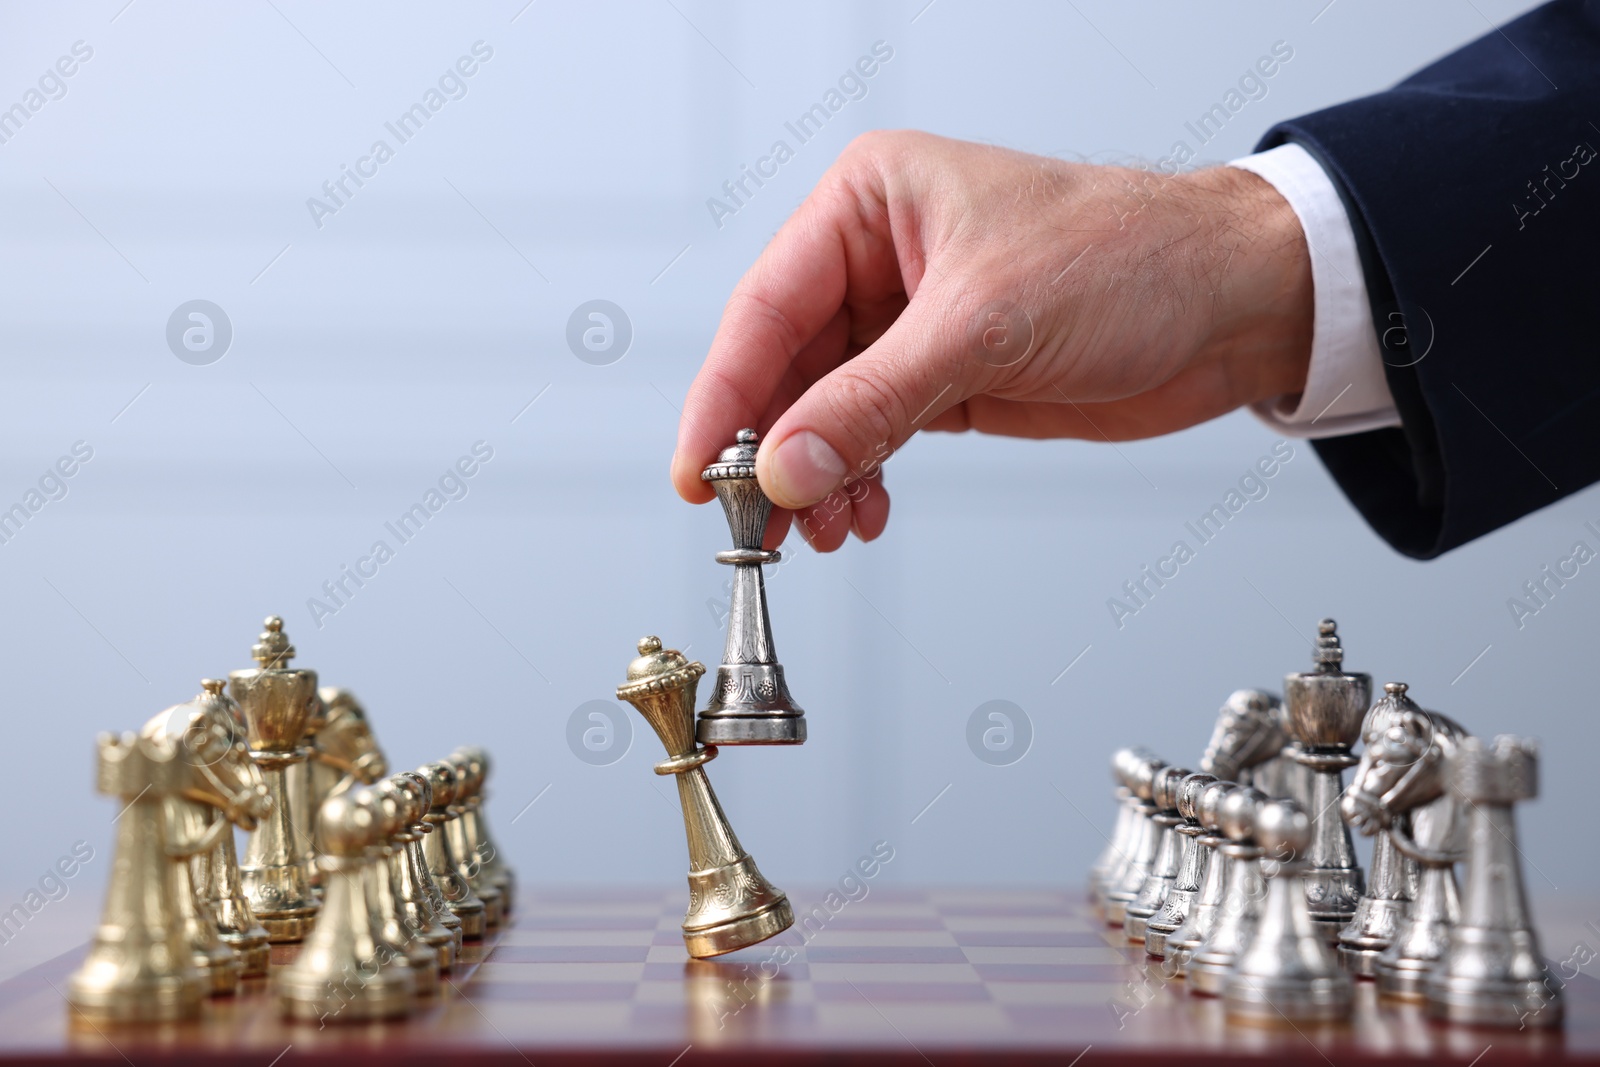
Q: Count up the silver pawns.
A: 8